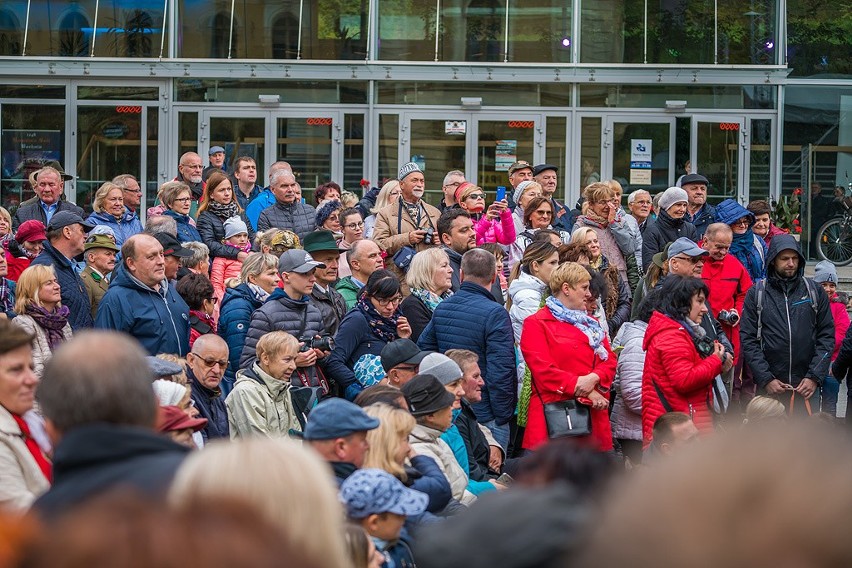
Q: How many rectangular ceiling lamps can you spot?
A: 3